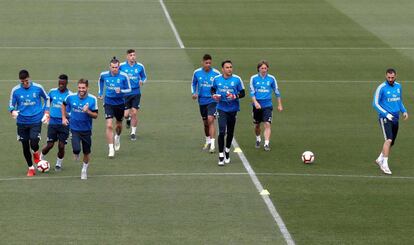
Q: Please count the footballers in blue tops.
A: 9